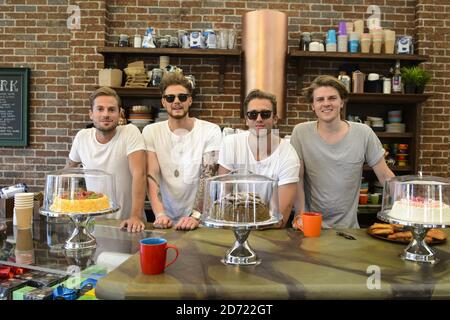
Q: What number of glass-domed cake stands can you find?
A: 3